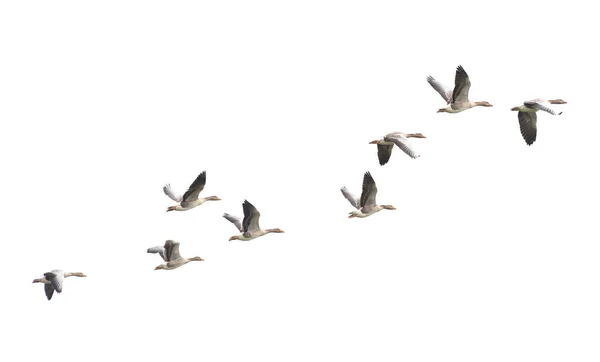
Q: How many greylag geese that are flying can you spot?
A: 8